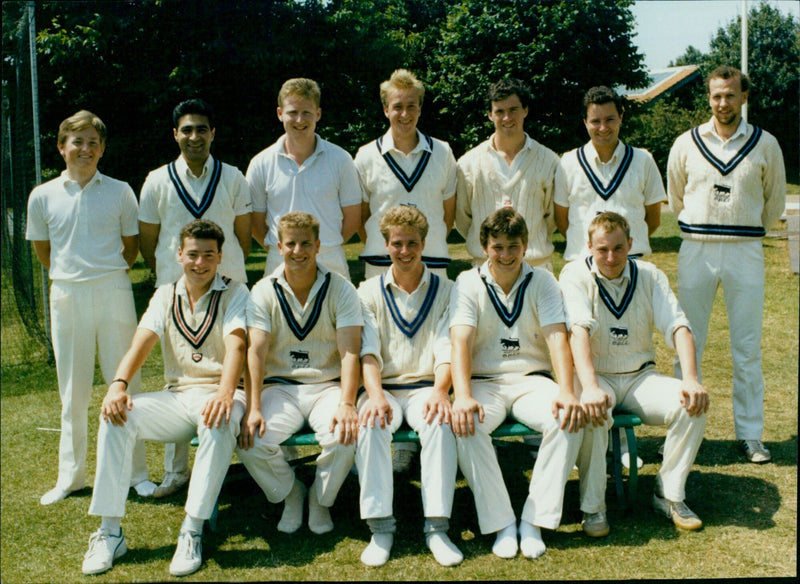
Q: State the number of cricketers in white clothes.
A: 12